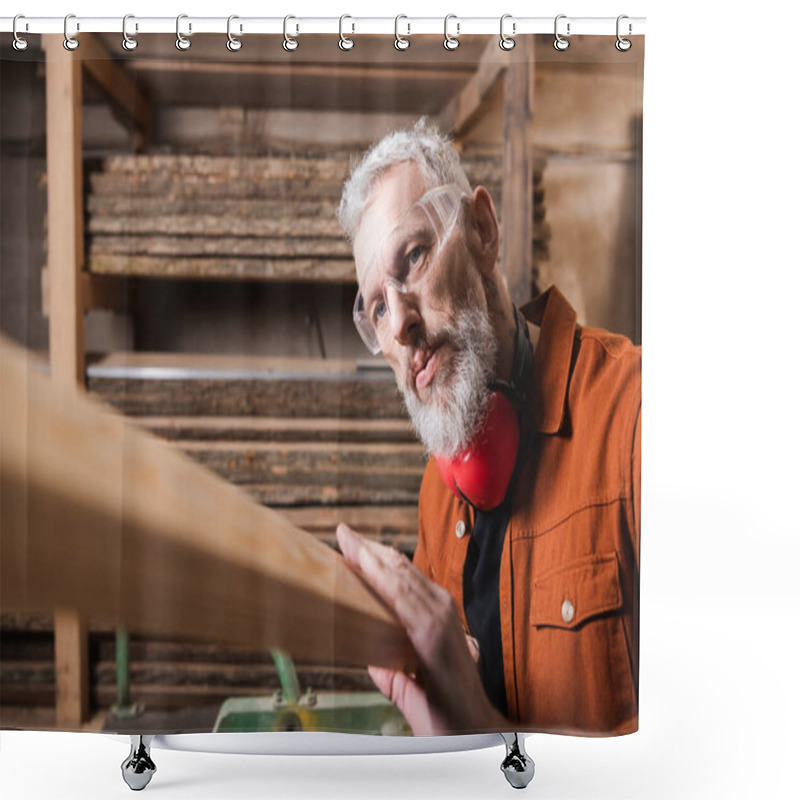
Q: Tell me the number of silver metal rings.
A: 12